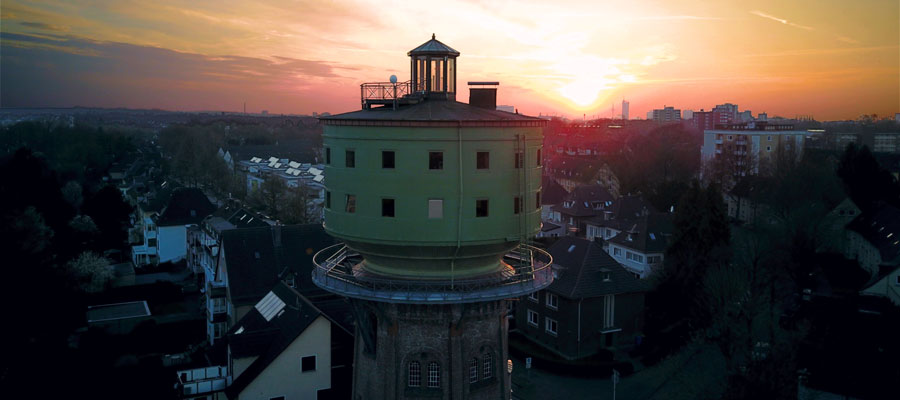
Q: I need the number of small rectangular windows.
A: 14